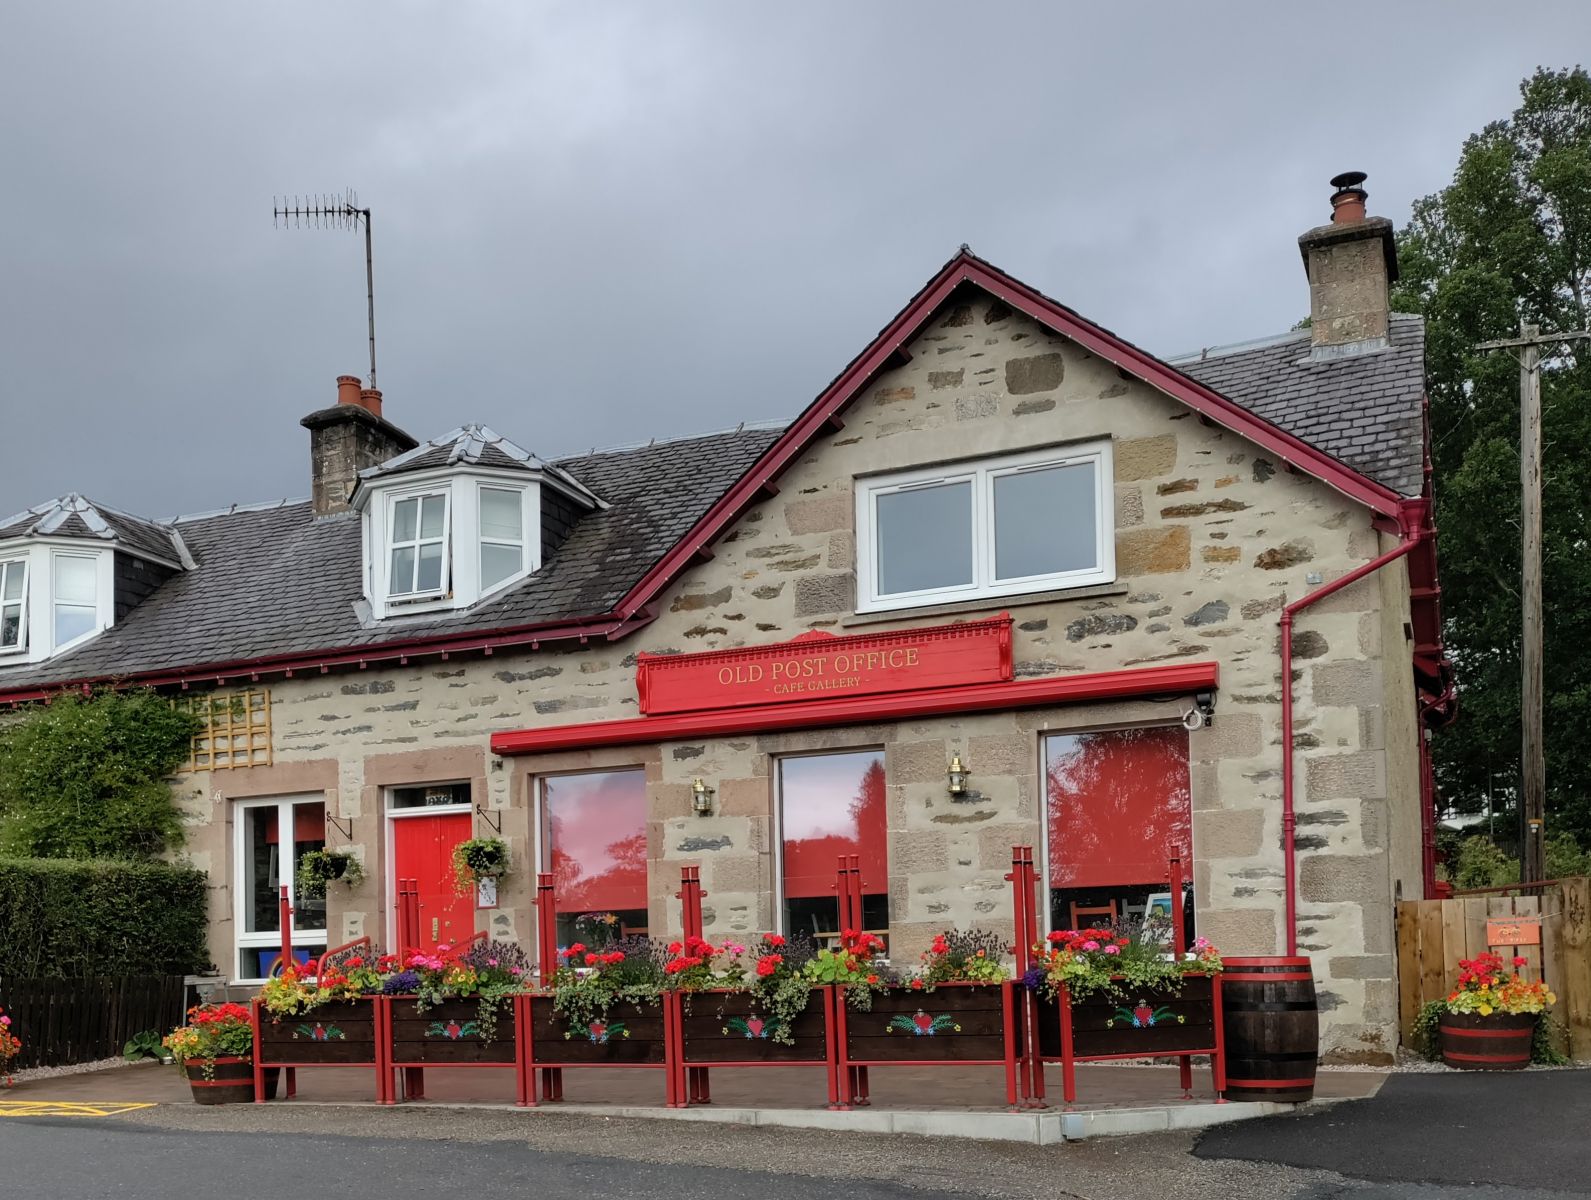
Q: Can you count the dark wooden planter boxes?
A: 6